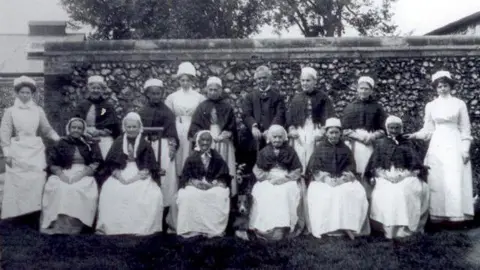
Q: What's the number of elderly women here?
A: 11